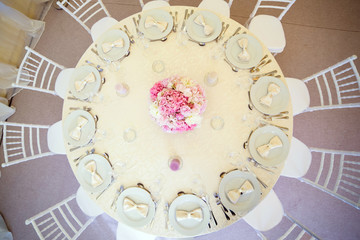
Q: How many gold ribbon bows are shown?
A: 12